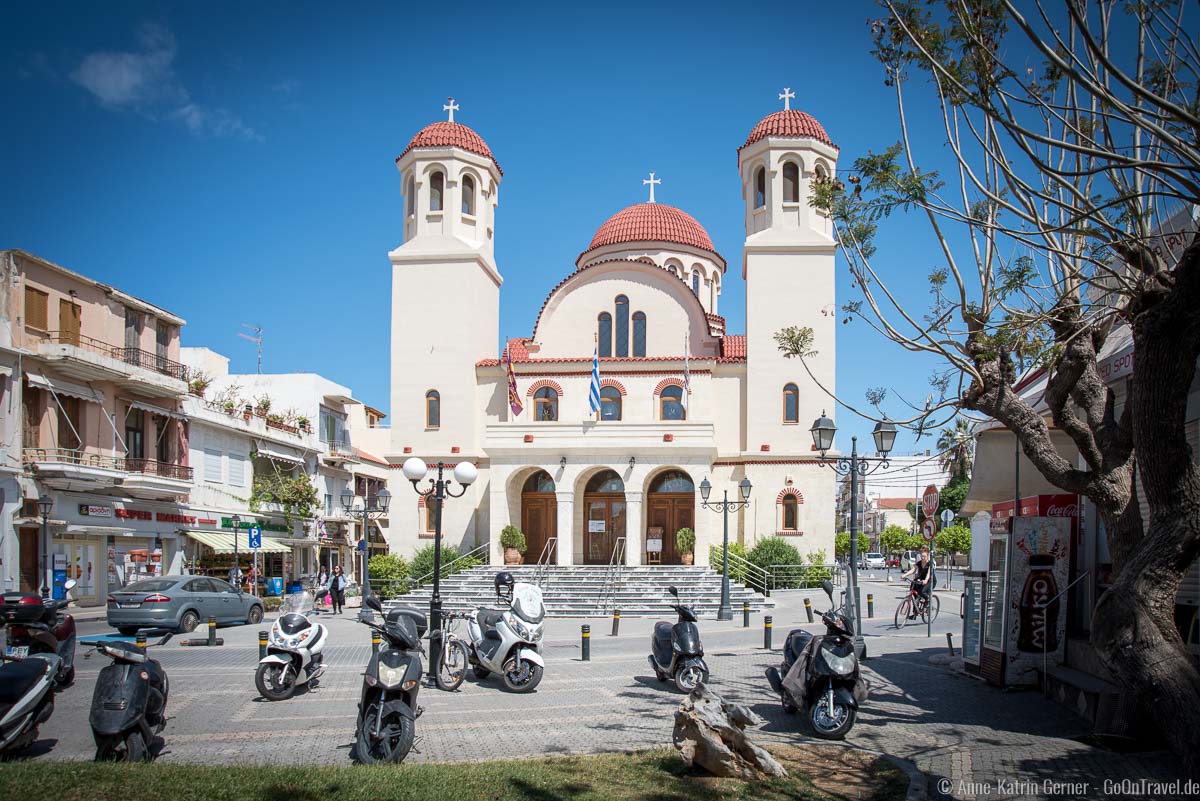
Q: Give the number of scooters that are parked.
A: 8